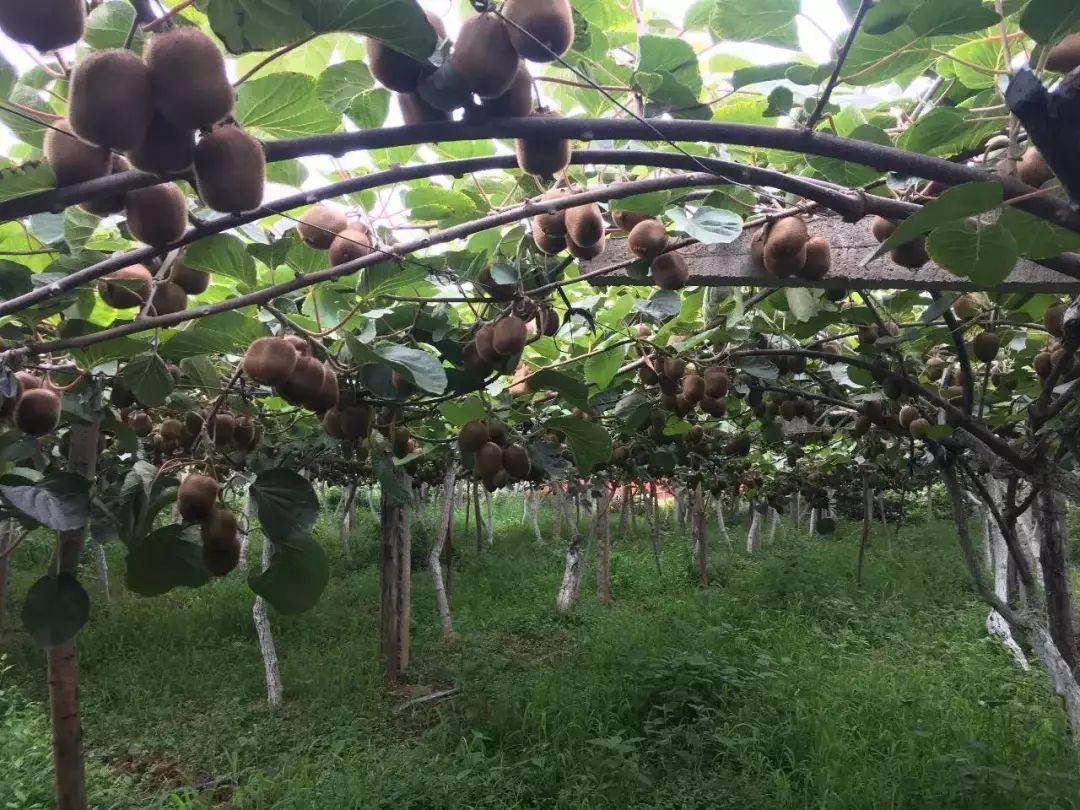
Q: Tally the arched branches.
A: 3